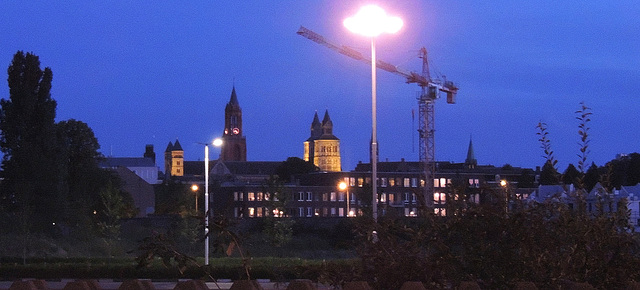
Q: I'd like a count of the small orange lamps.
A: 3